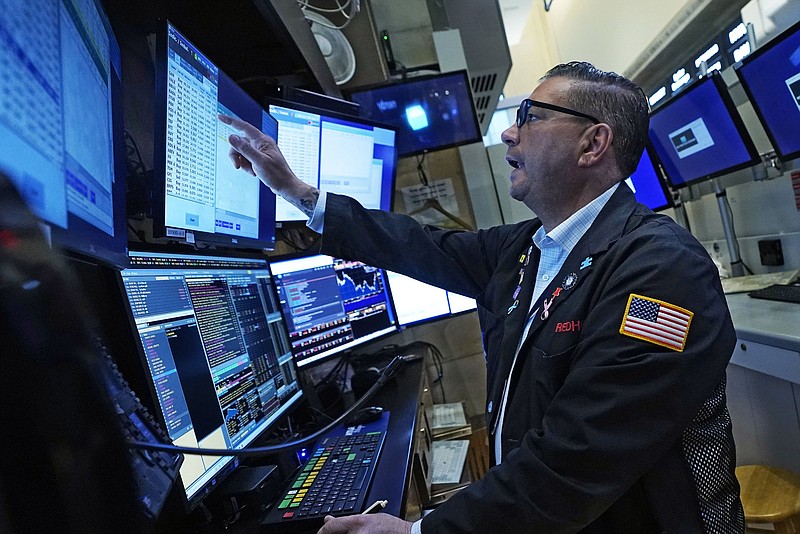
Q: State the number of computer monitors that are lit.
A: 10